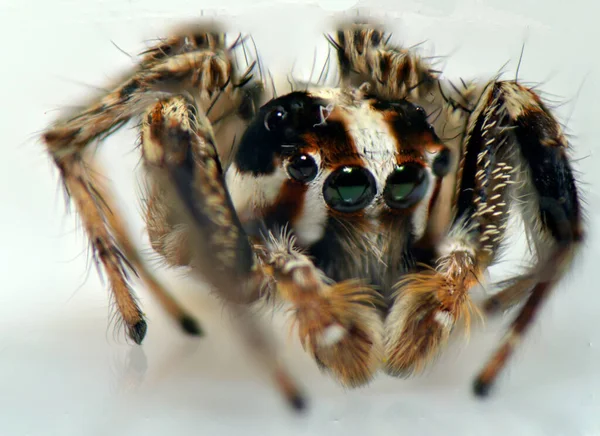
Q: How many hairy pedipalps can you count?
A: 2